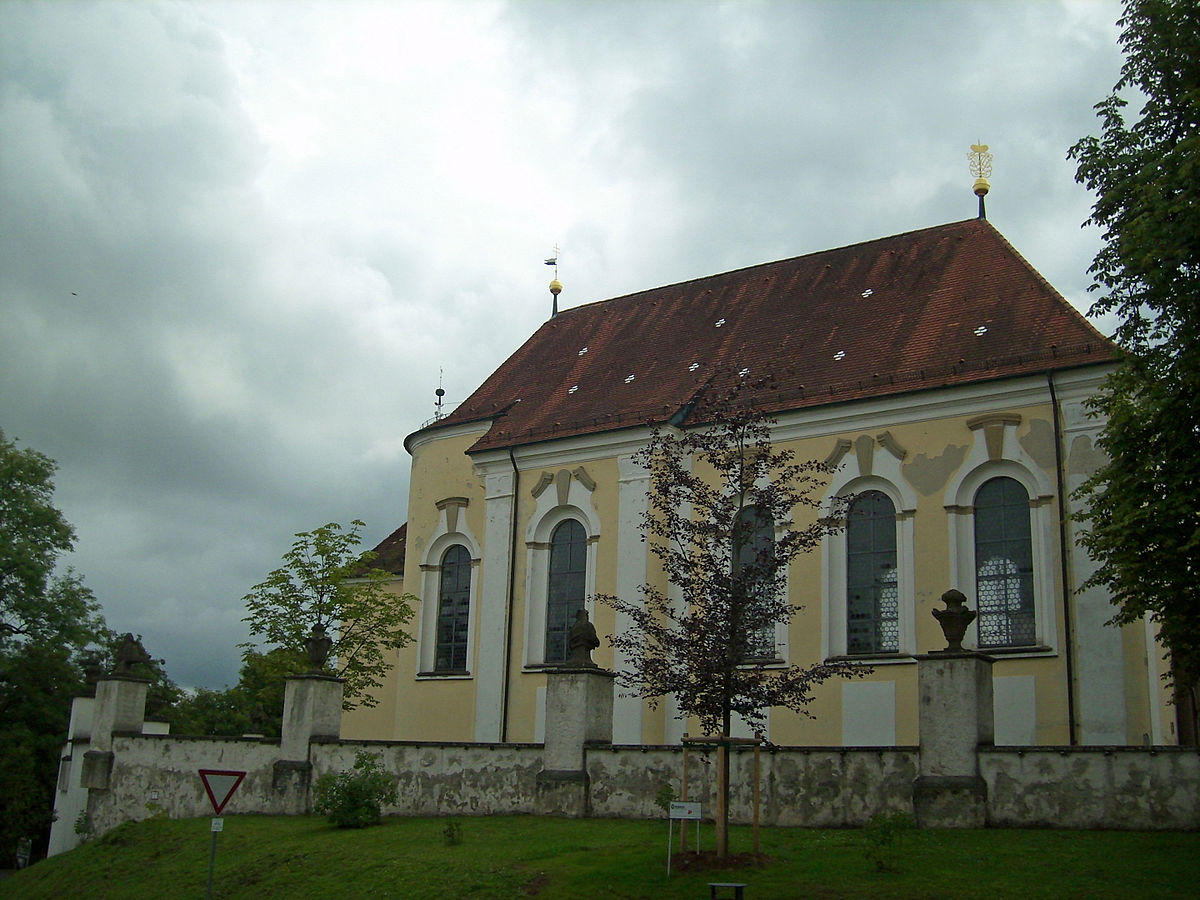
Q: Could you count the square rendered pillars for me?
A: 4